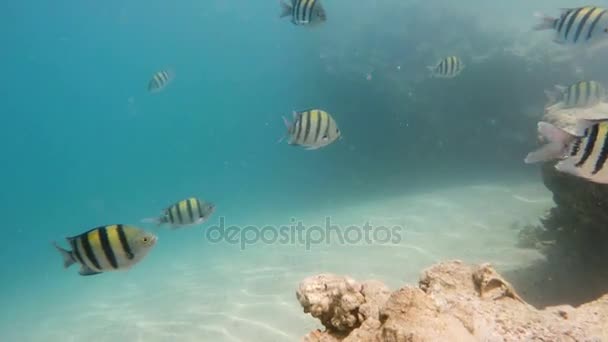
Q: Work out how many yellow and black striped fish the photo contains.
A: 9